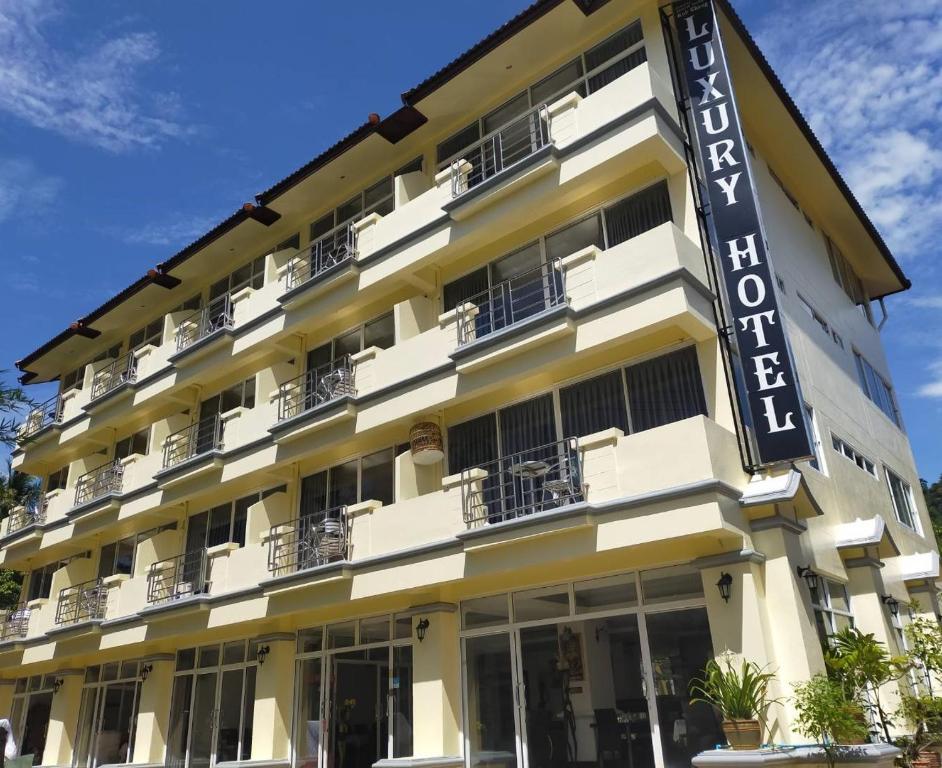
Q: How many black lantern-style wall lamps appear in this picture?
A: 7